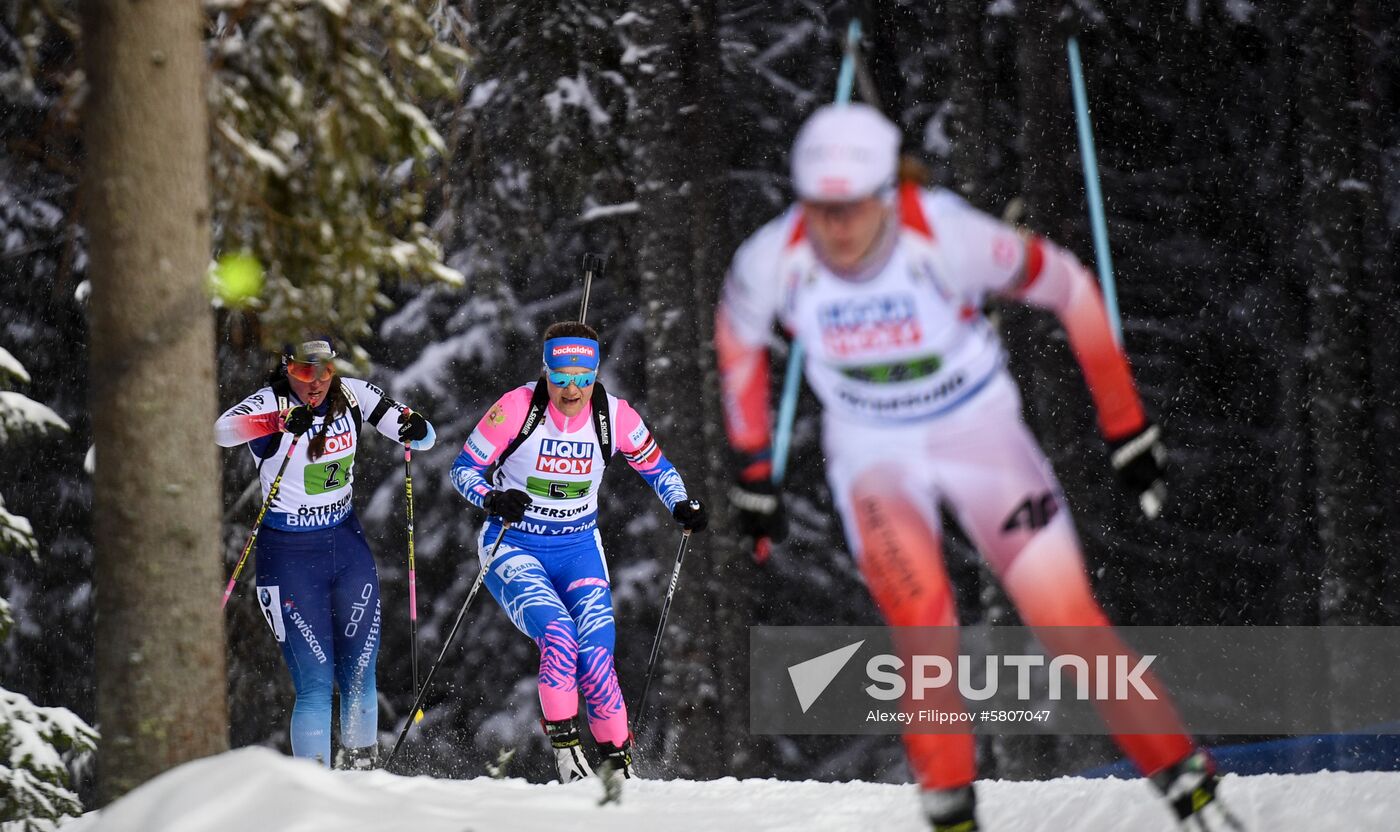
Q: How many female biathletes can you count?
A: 3